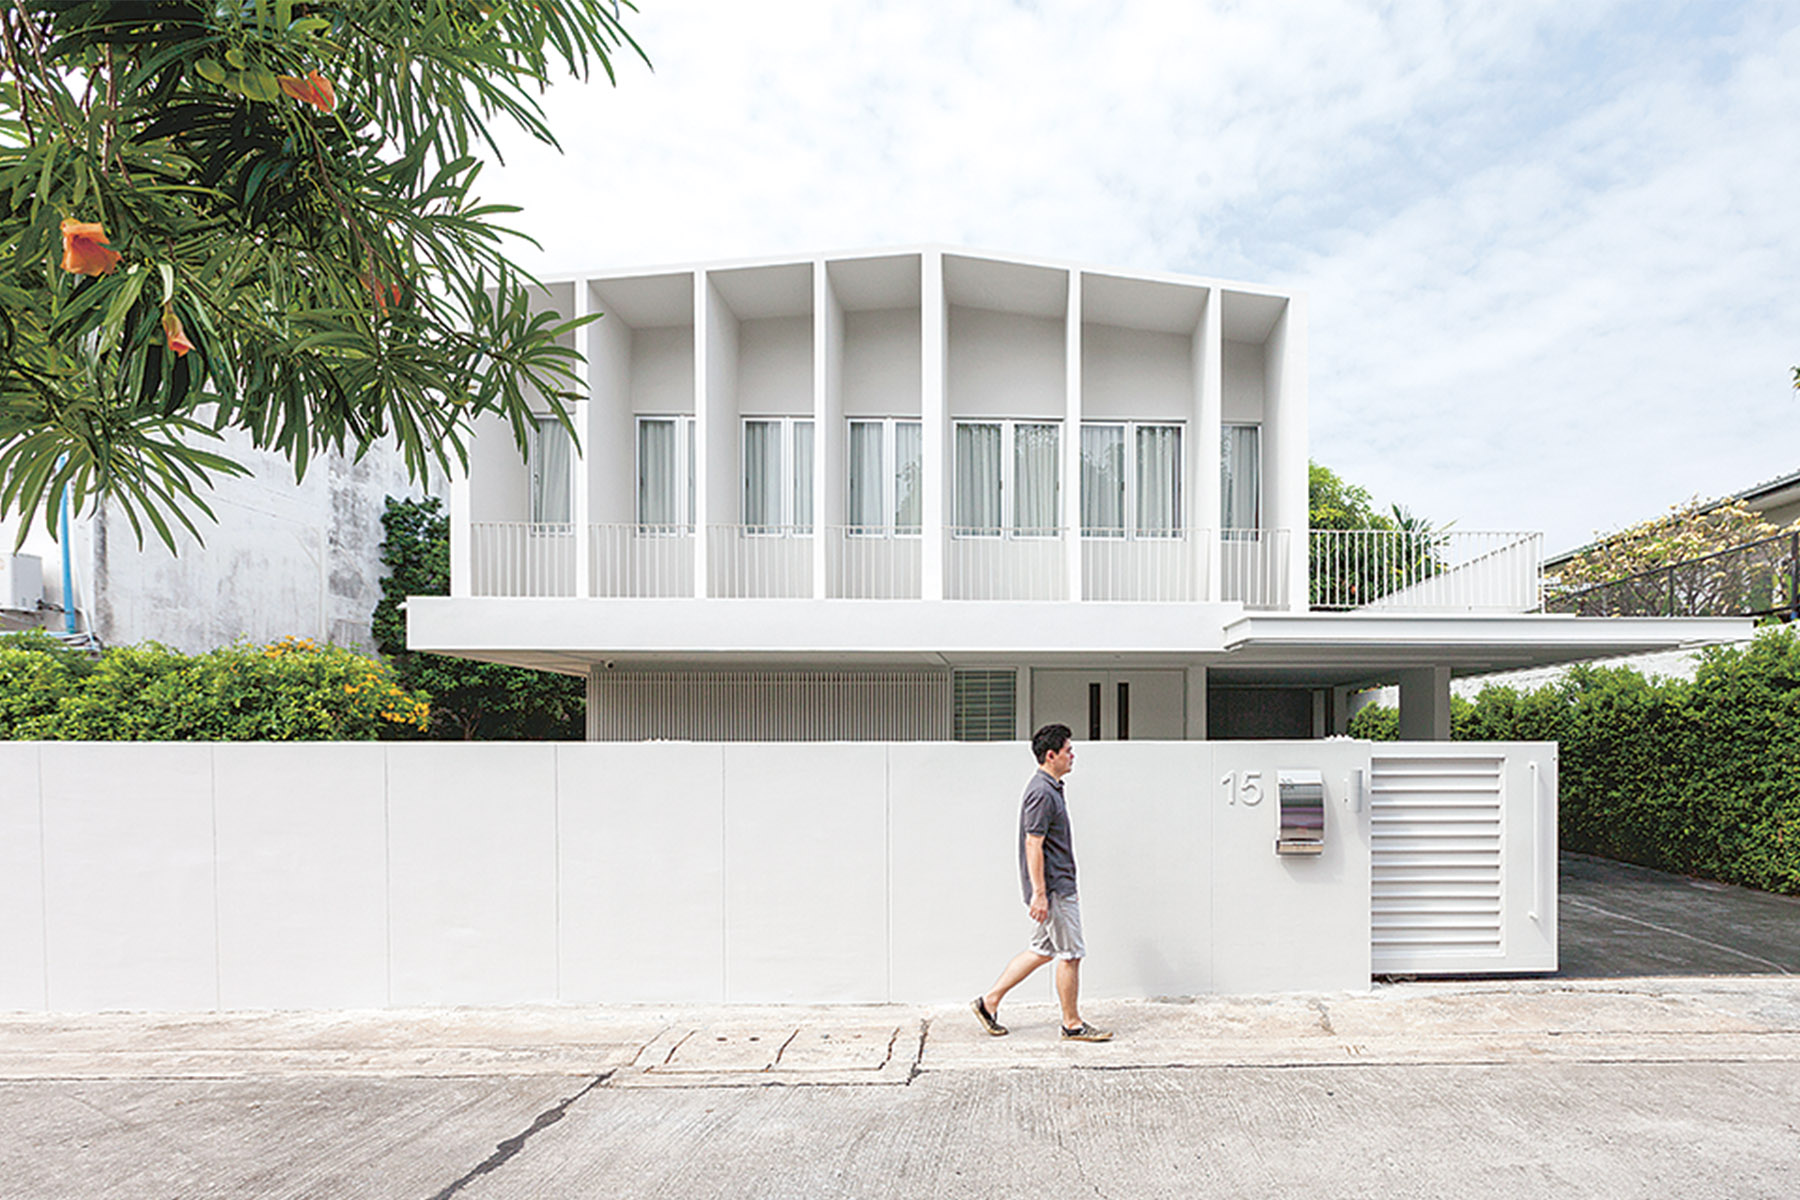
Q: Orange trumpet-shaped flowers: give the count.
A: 4